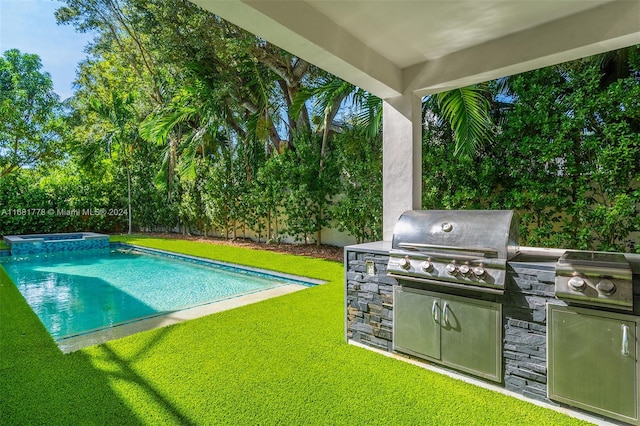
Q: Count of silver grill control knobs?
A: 7